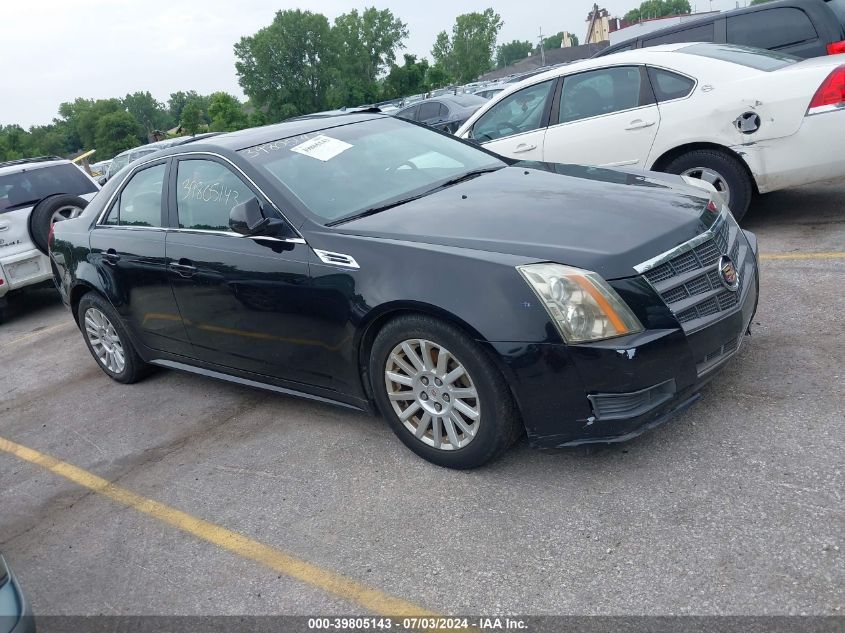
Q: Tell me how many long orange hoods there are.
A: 0